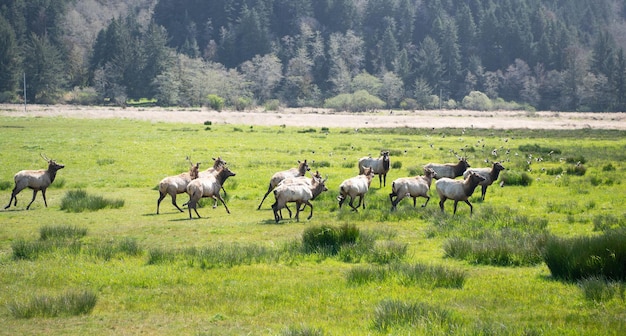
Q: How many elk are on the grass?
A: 13